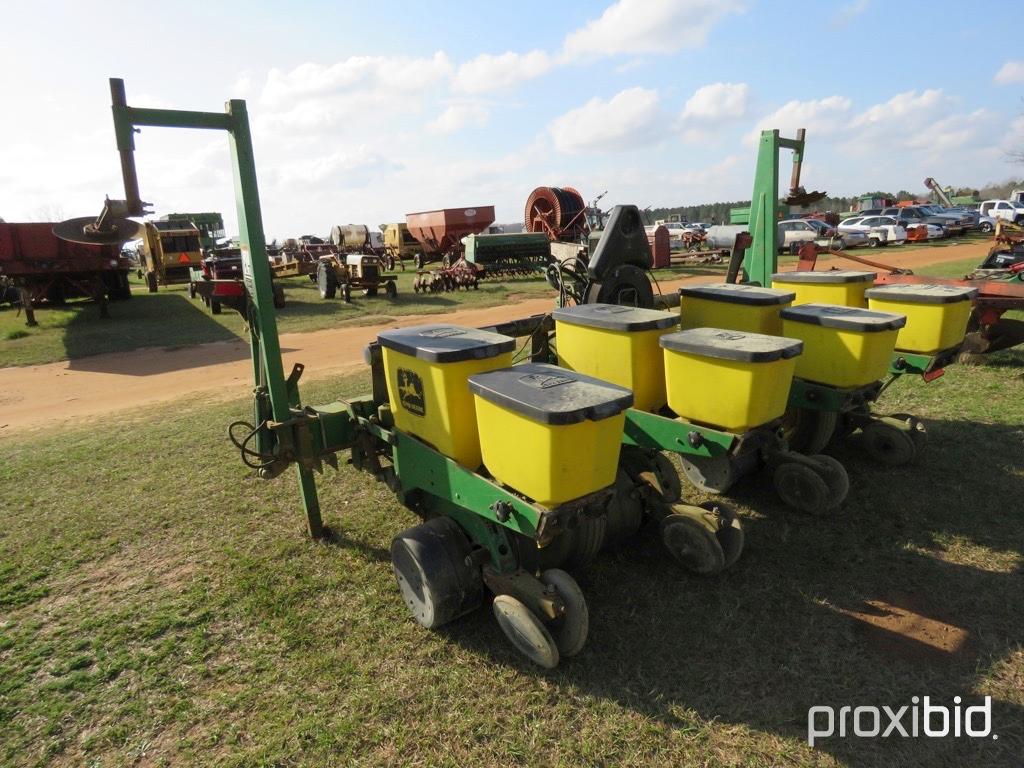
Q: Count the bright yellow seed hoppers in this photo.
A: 8